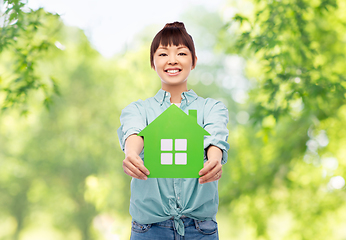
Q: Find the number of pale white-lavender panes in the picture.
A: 4